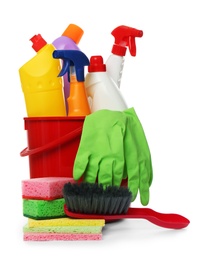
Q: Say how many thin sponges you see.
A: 3